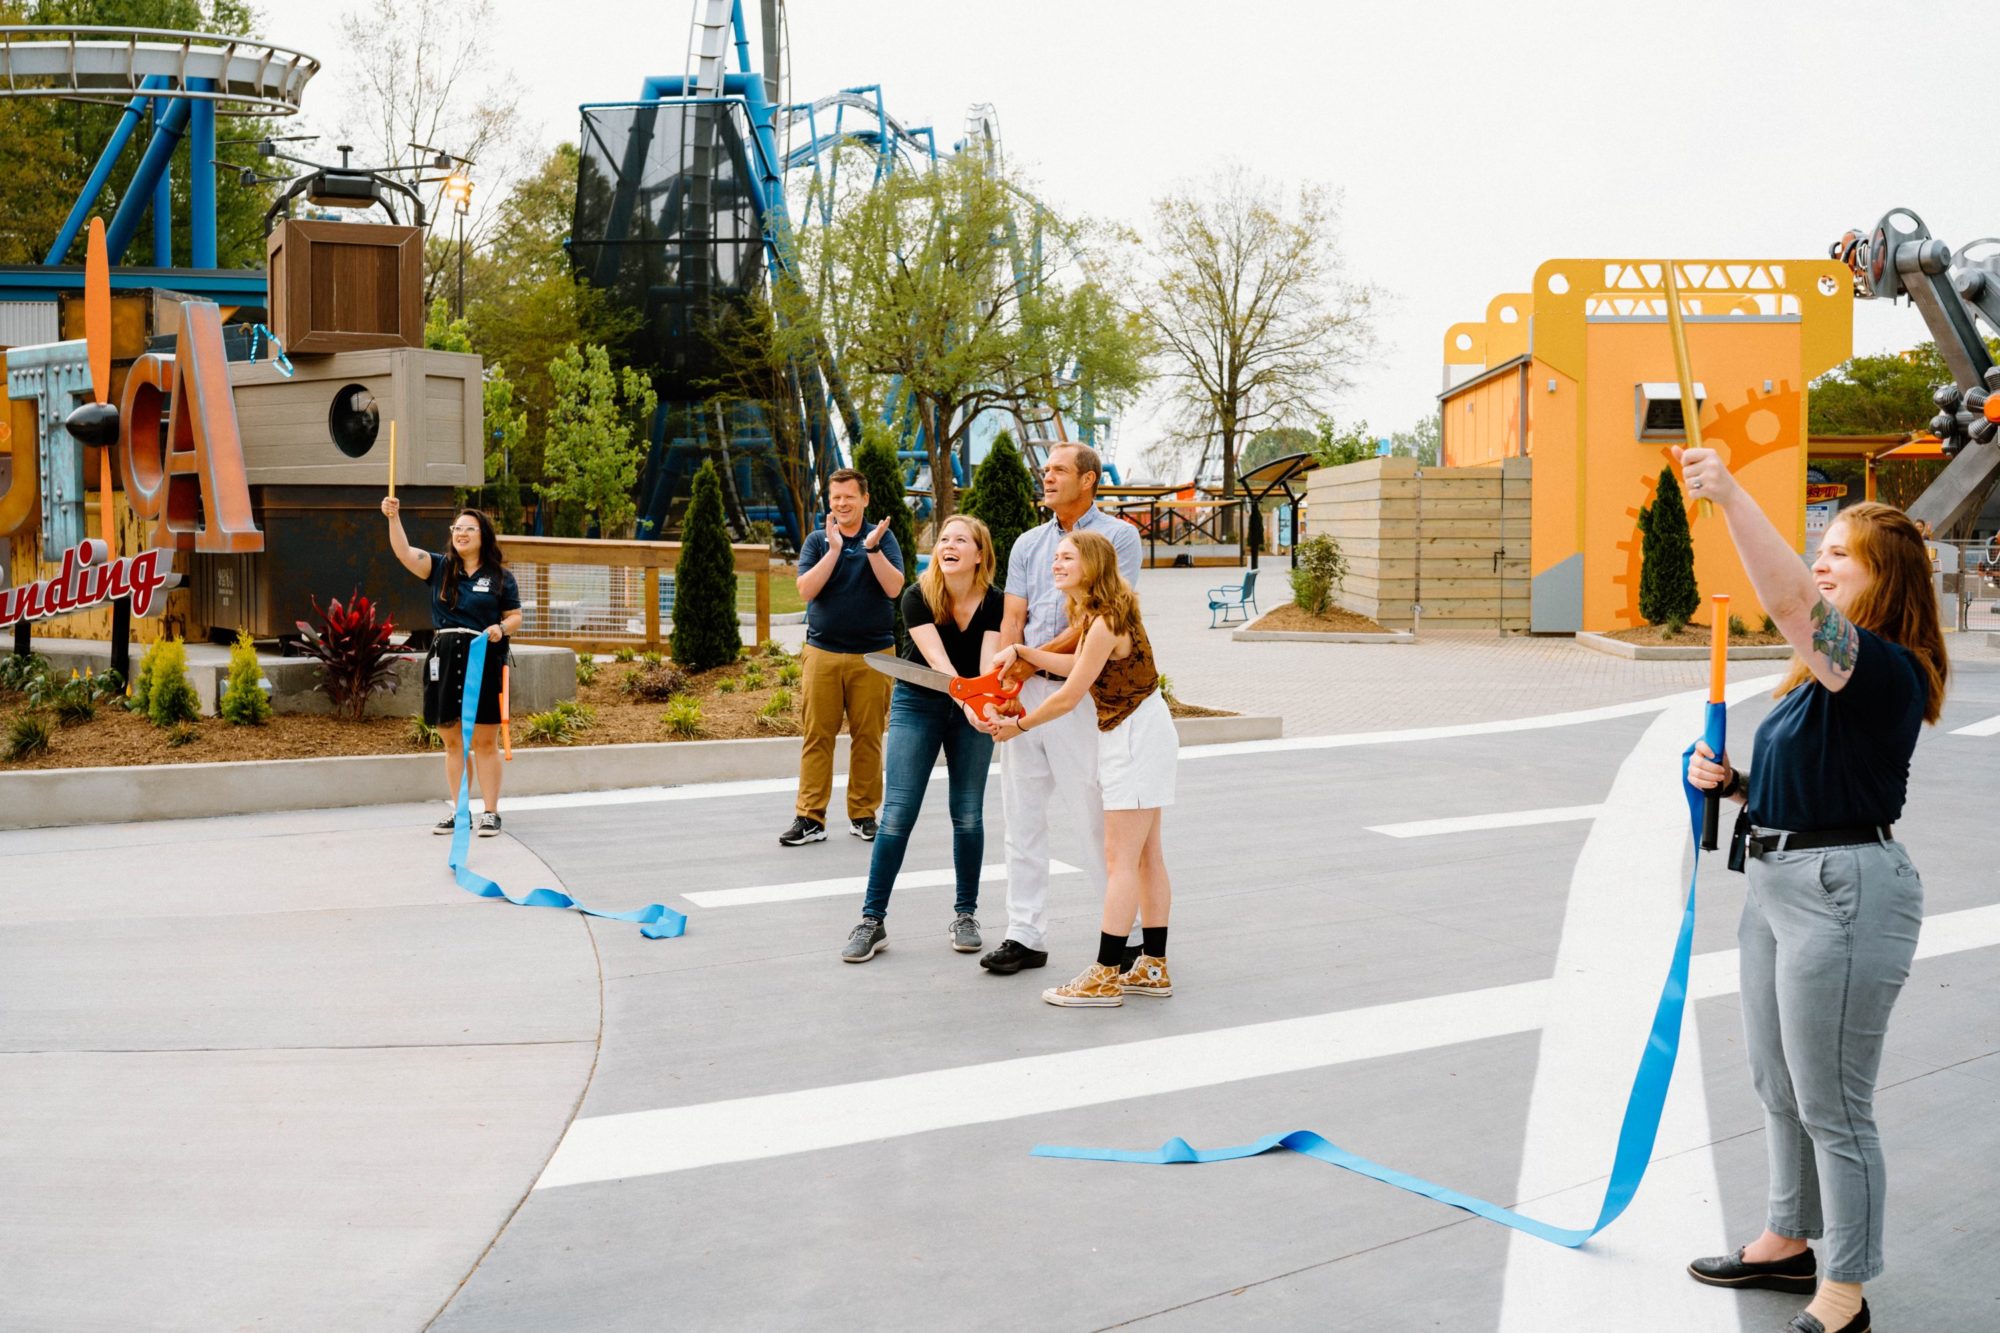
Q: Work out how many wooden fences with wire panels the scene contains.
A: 1